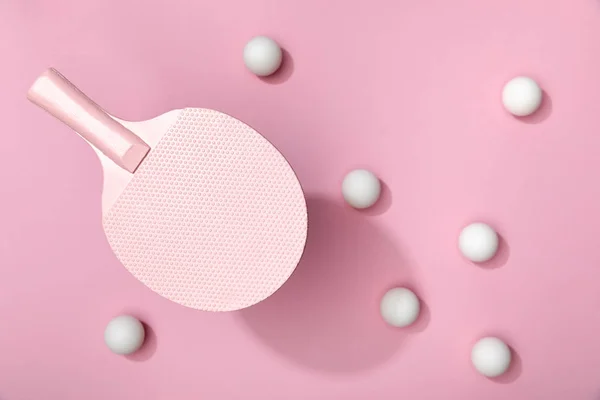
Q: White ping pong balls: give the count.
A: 7